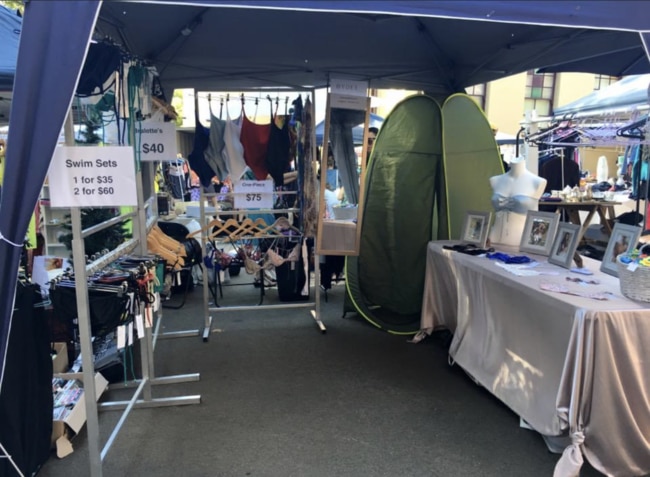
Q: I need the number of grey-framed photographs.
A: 4